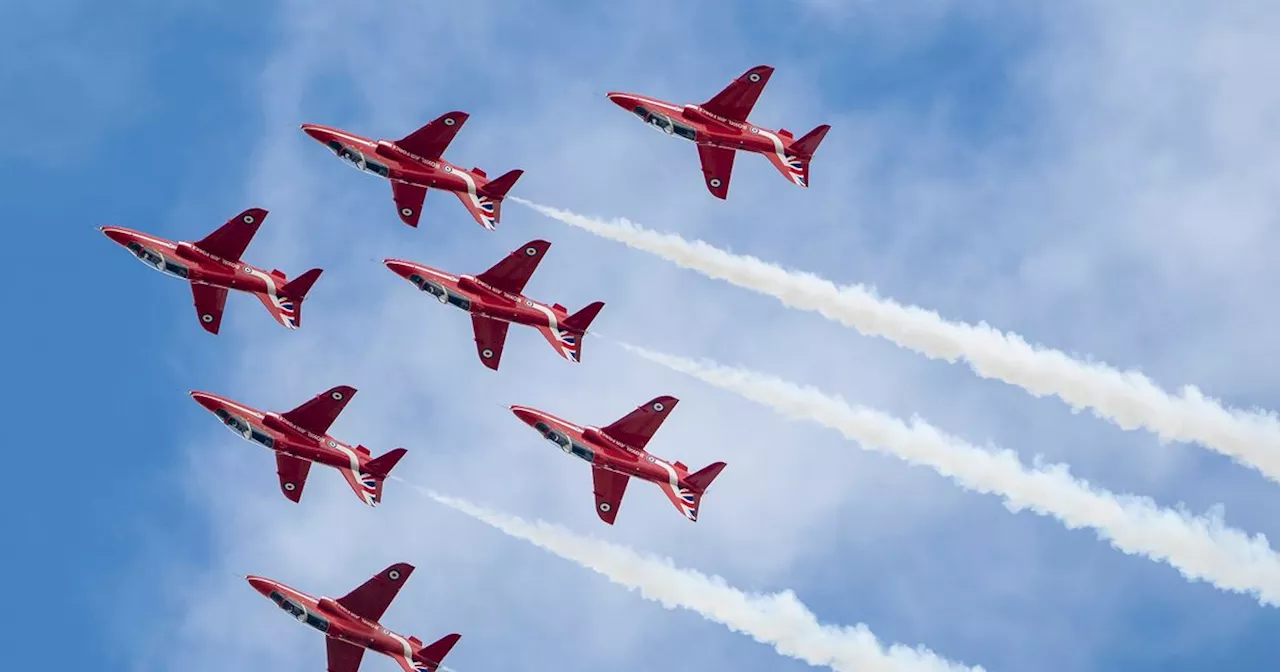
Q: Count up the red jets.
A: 7